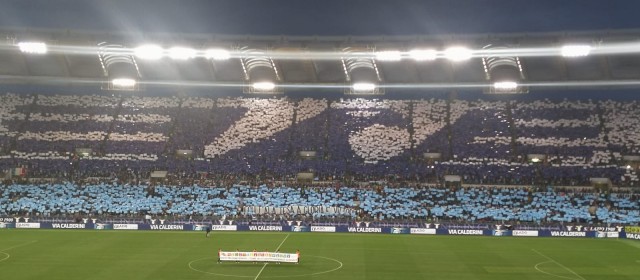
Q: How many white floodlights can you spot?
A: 12